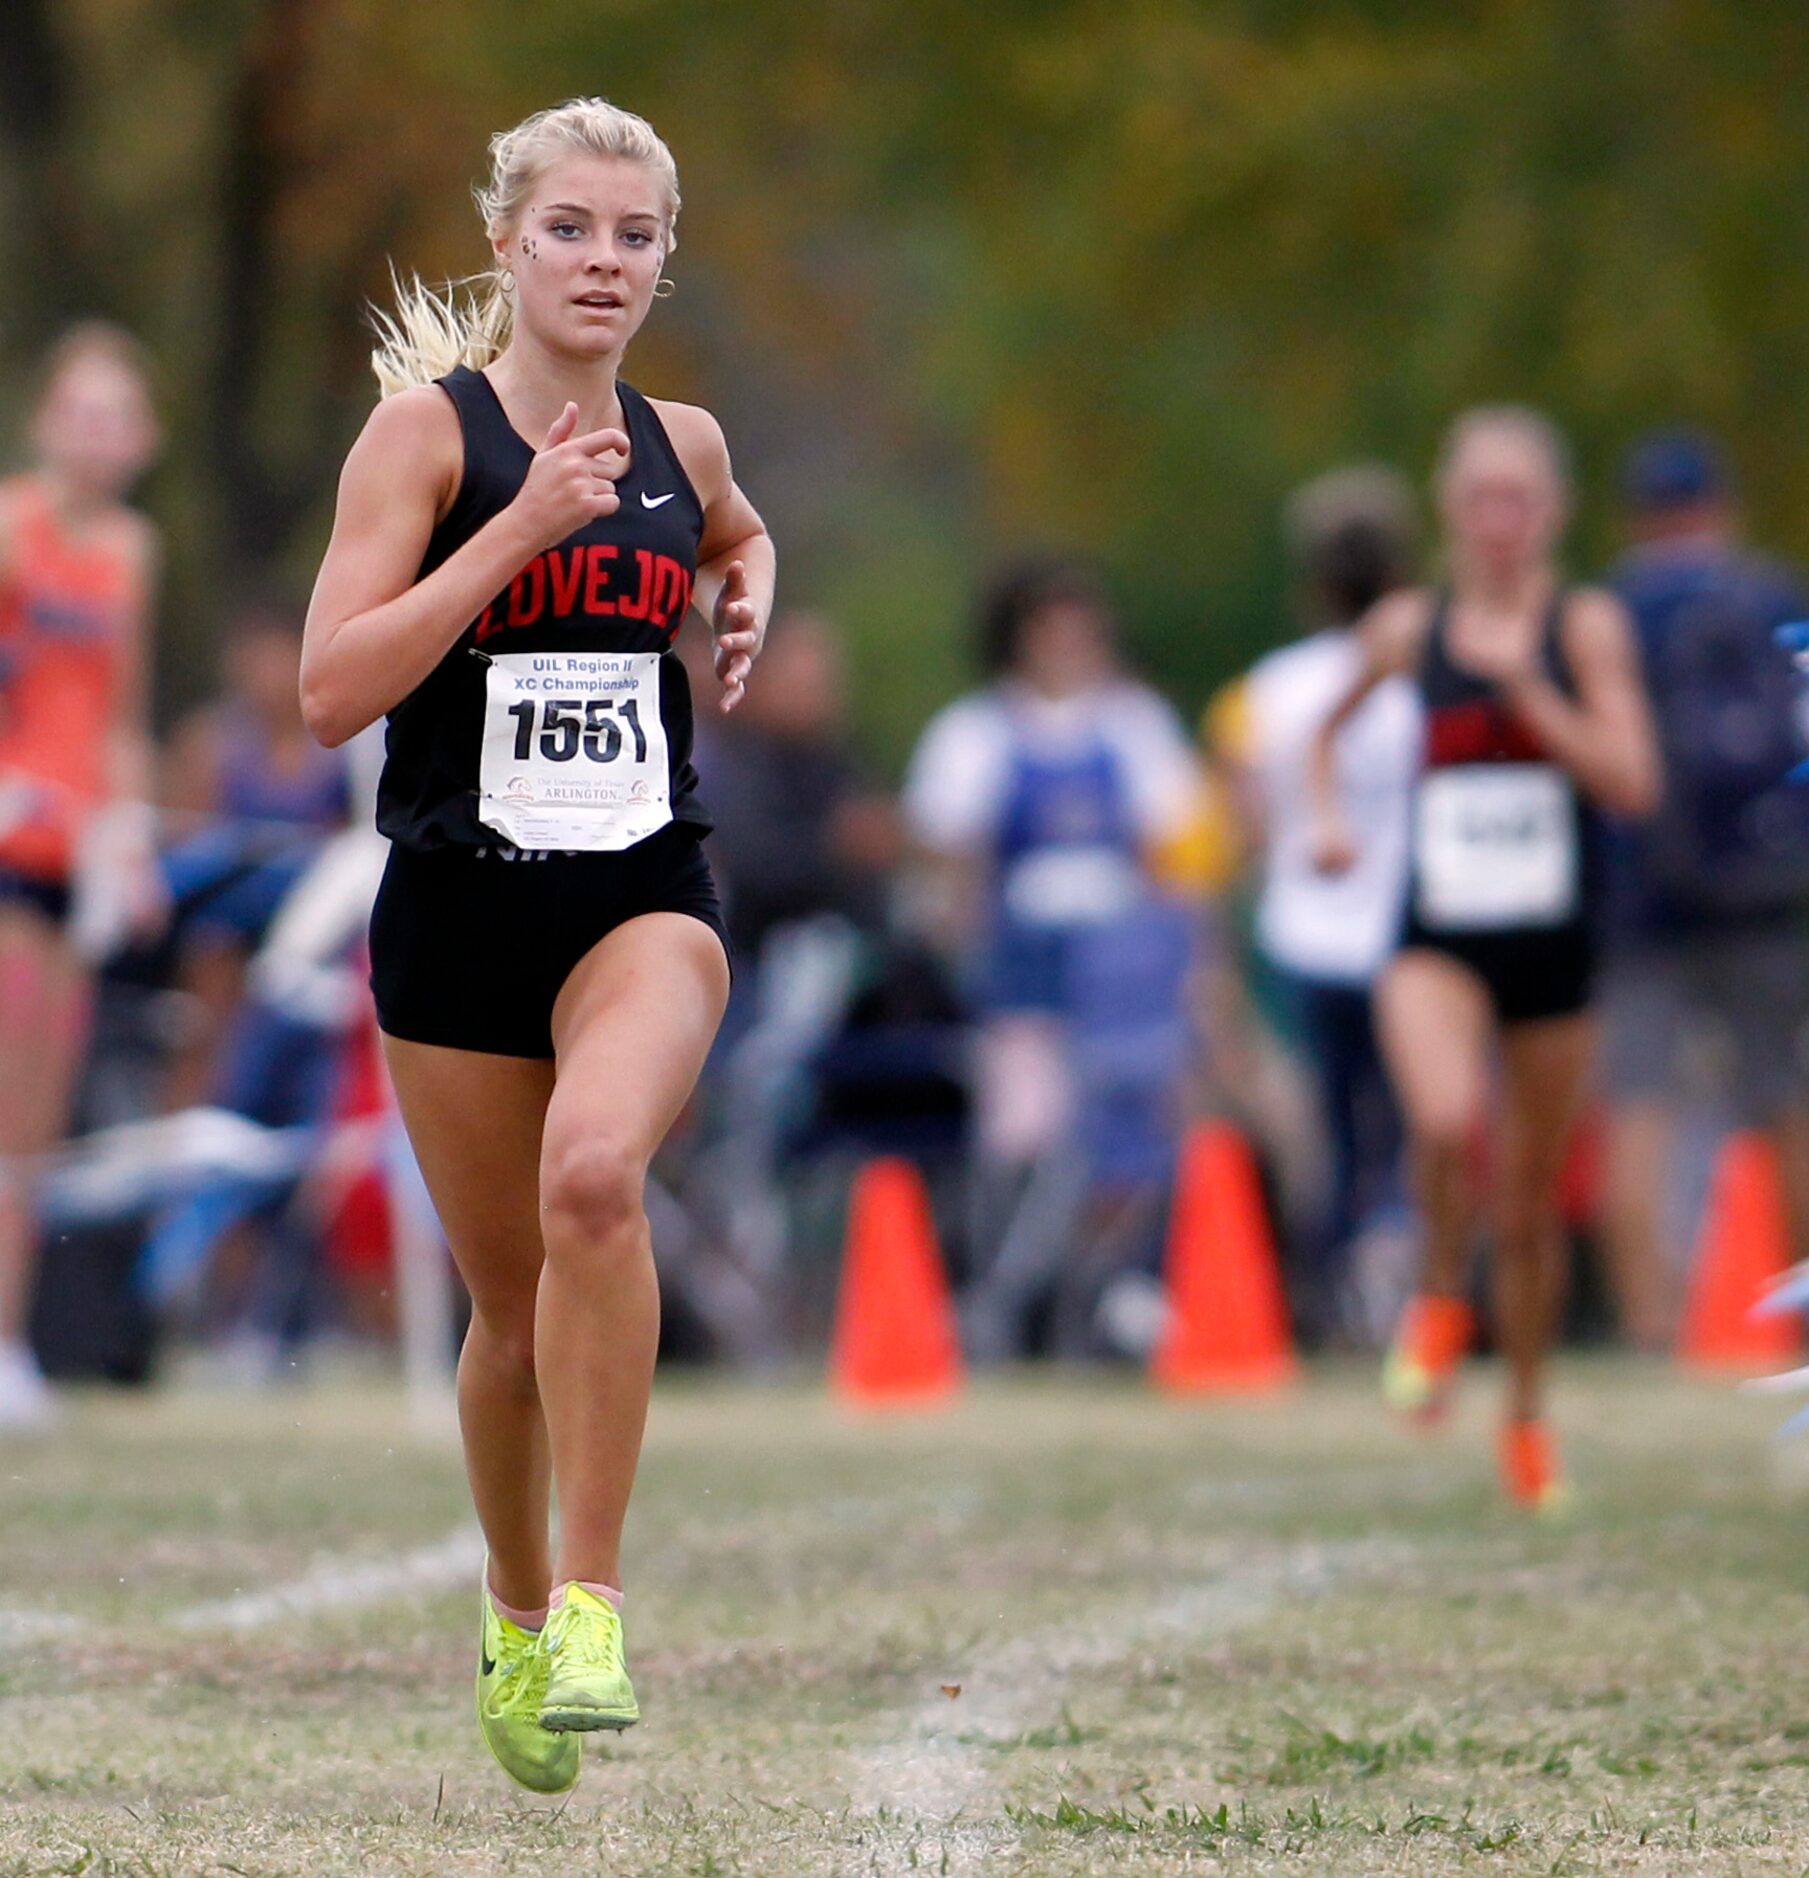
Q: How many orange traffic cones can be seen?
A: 3